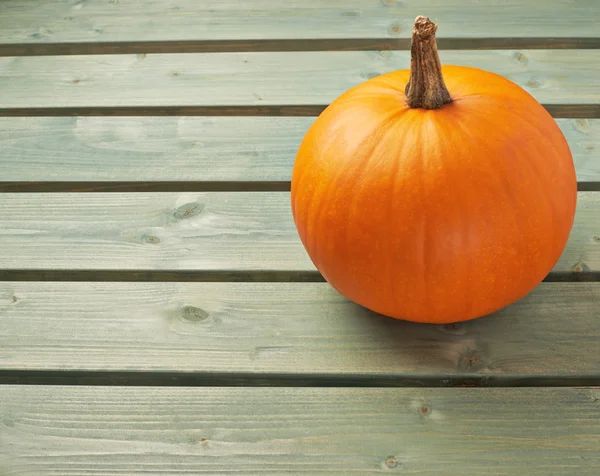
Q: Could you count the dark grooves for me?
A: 5